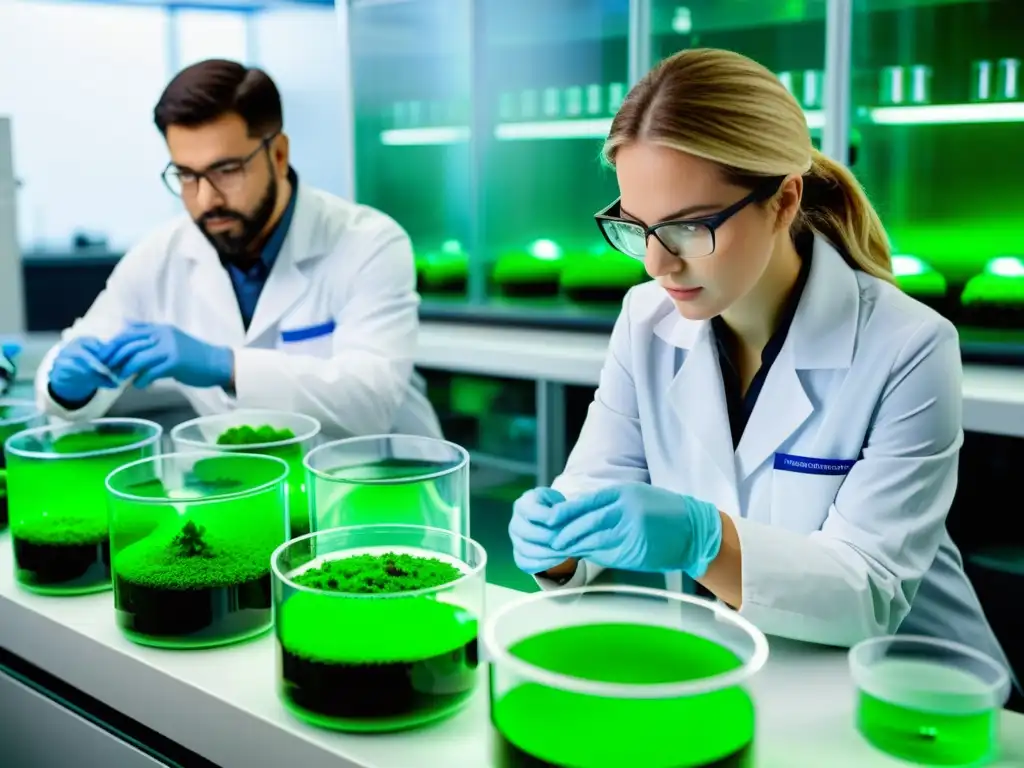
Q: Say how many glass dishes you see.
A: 8